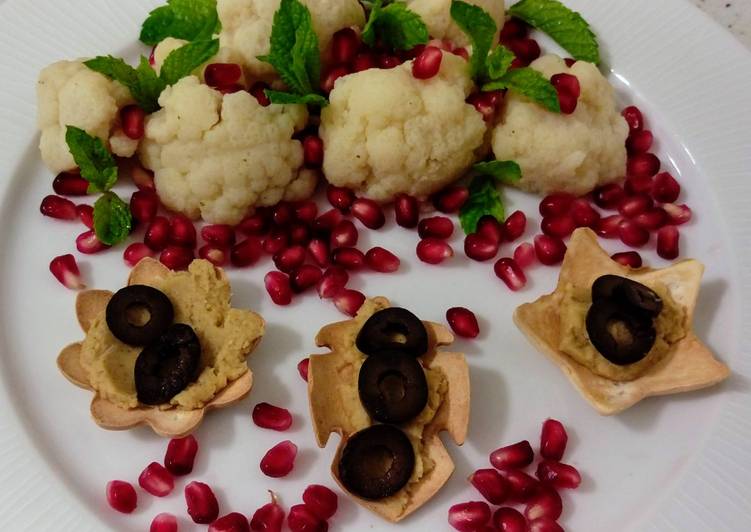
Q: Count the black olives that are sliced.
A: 7